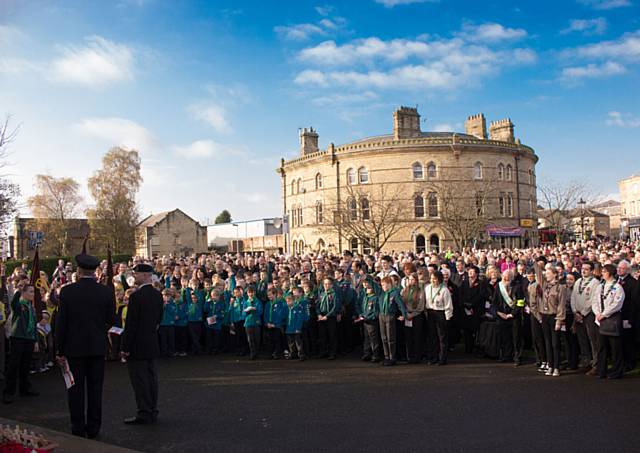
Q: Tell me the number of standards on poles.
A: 3